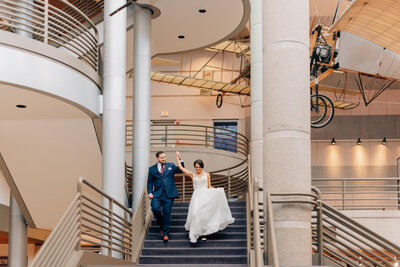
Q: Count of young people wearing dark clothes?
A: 1